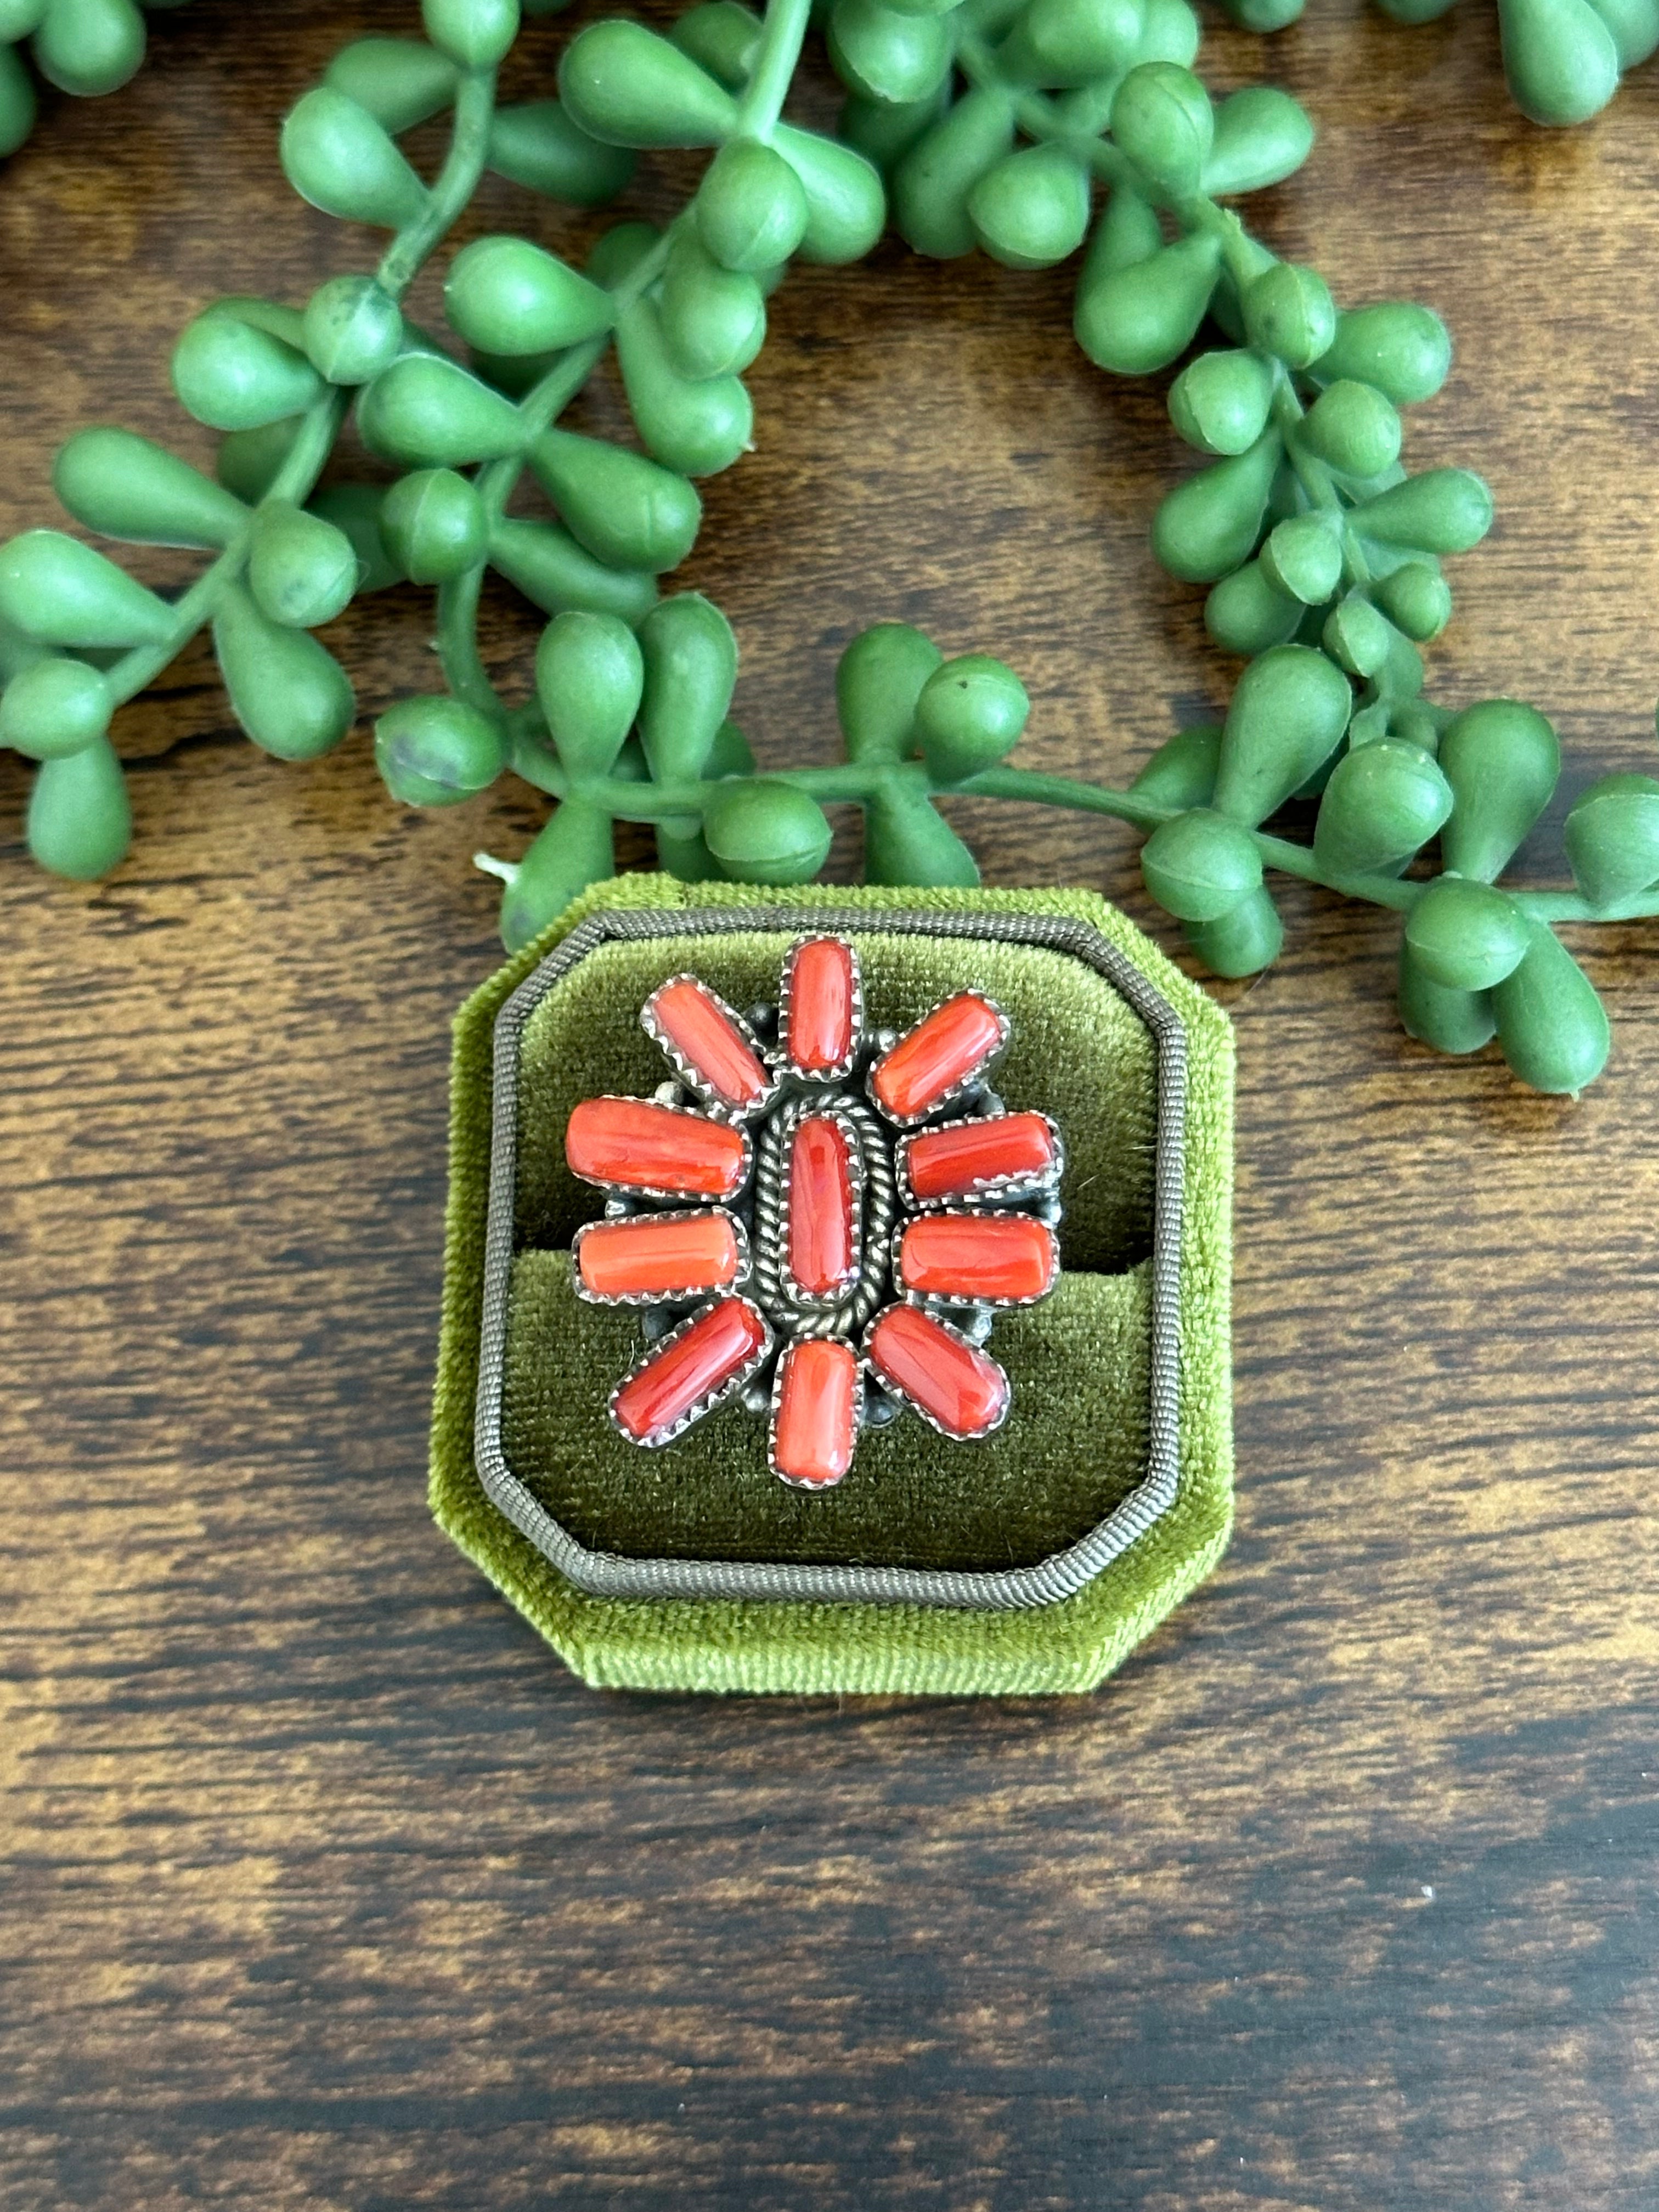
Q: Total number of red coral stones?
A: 11